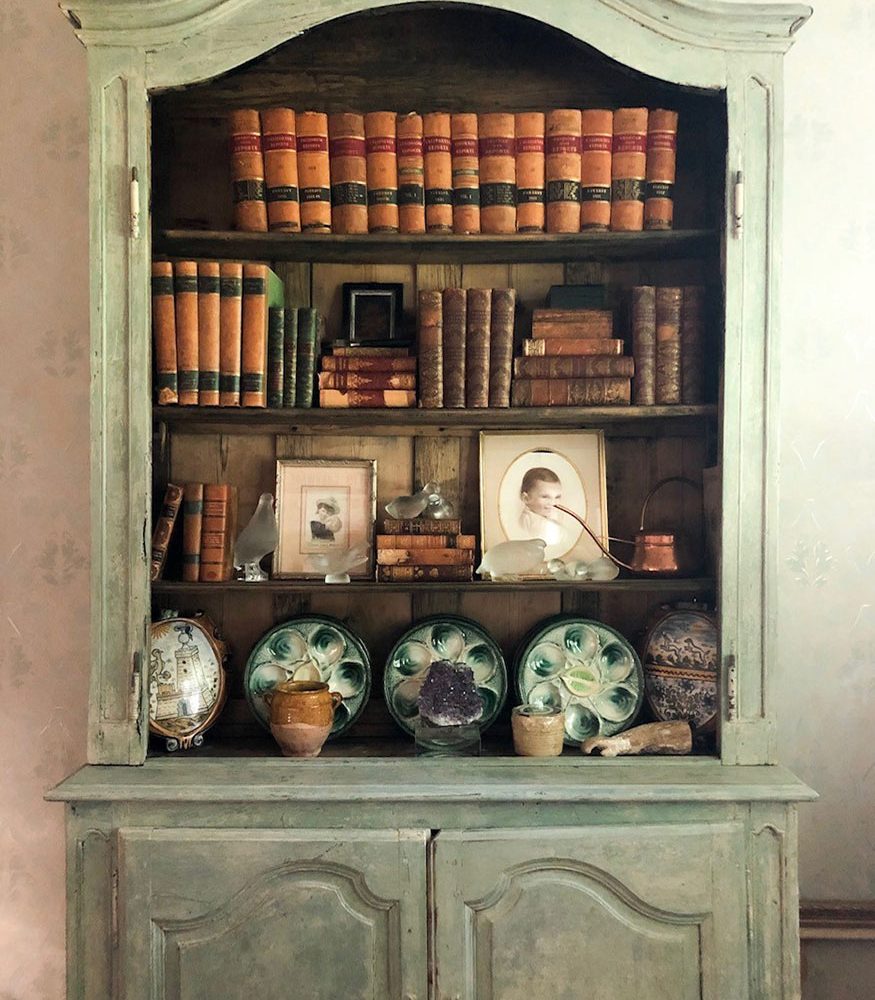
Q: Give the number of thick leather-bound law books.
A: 14